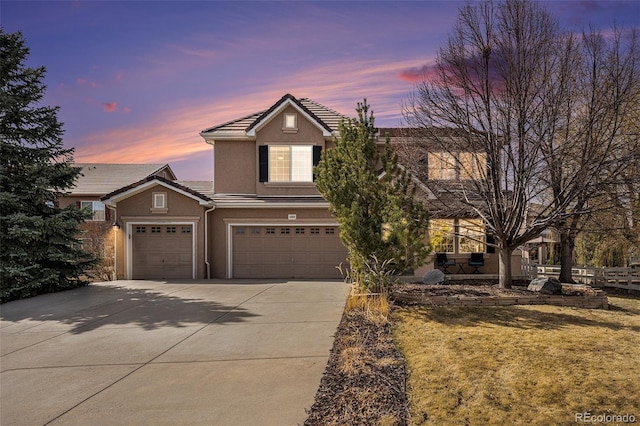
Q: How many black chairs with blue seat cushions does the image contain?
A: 2